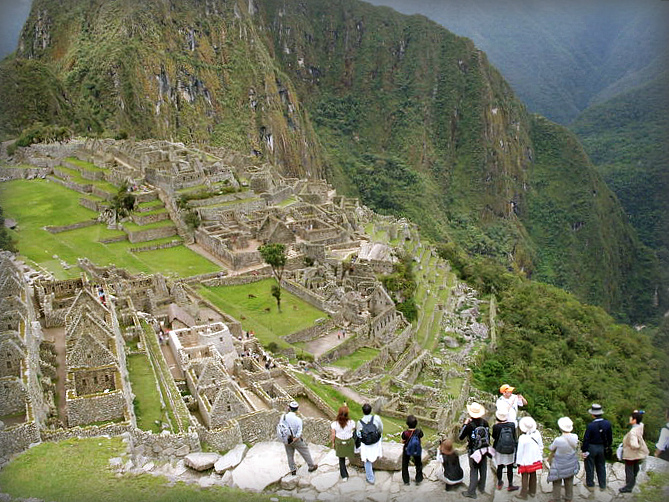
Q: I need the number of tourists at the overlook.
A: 13